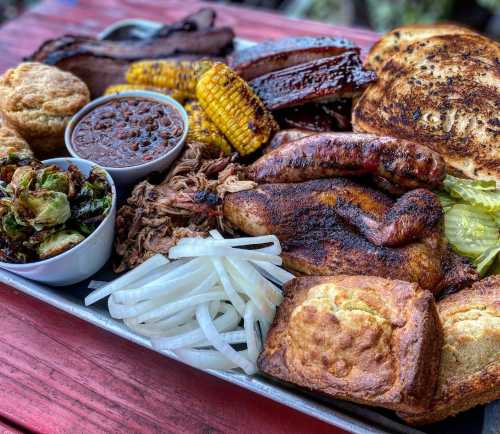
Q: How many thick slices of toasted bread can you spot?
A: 2